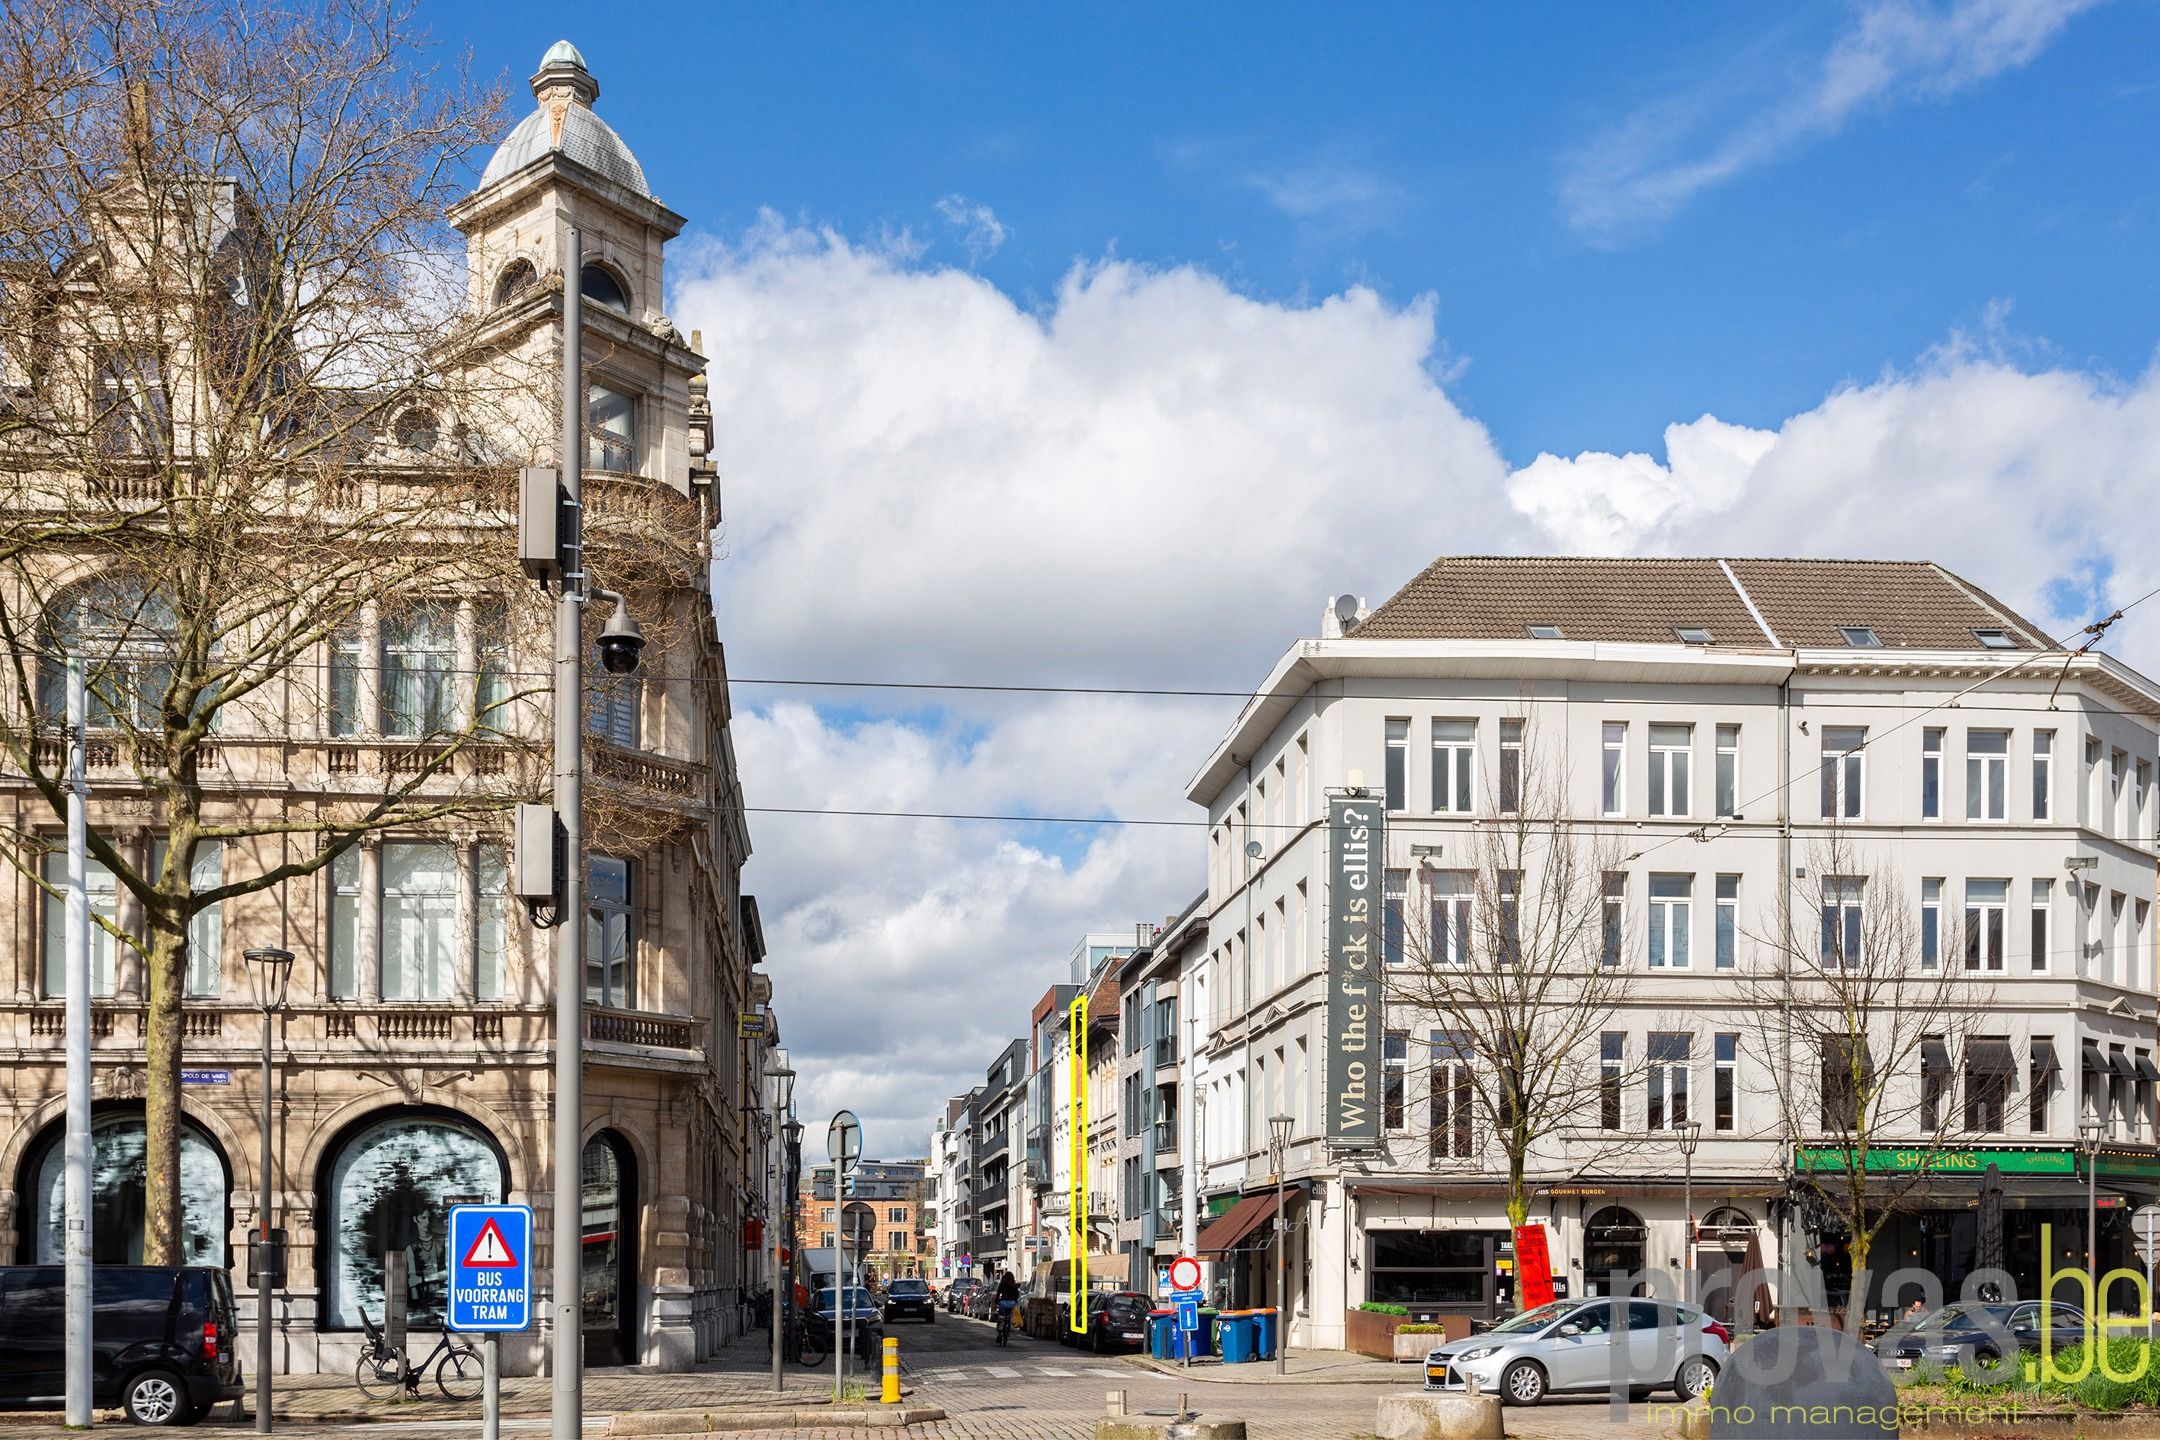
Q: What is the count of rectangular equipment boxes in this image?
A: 2